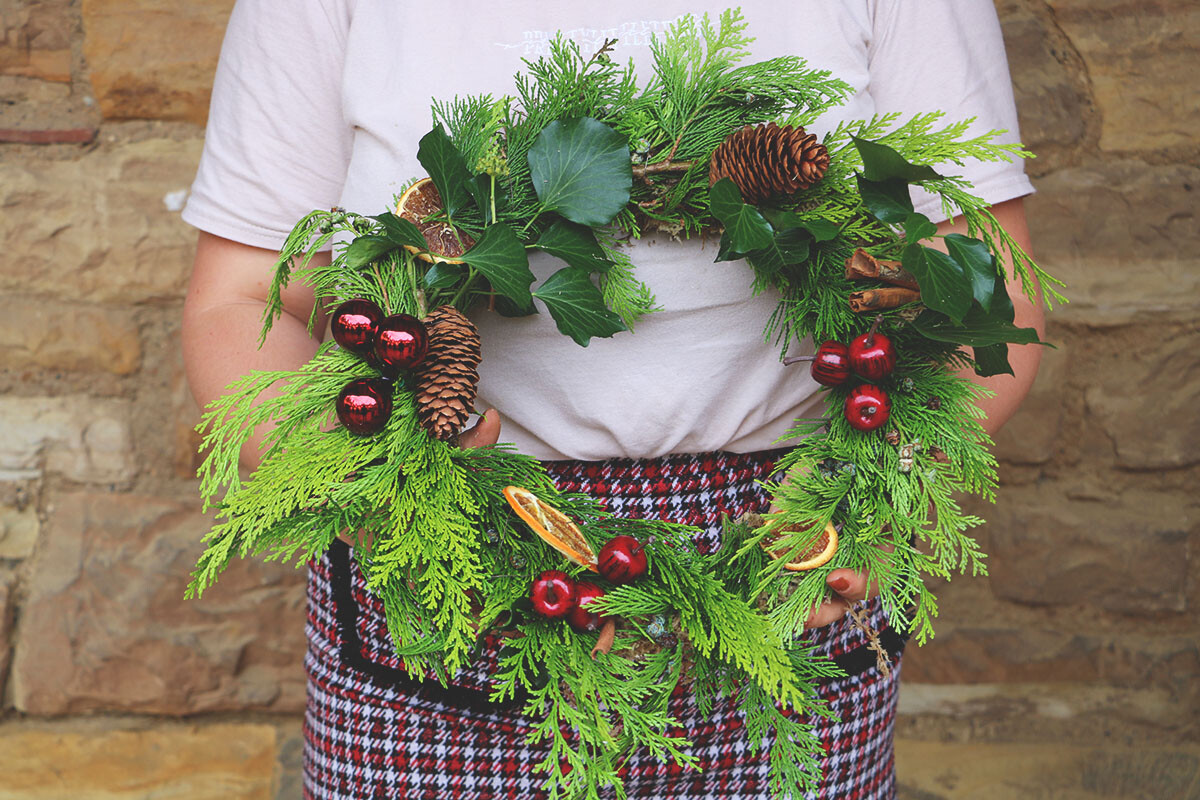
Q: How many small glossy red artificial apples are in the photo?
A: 6